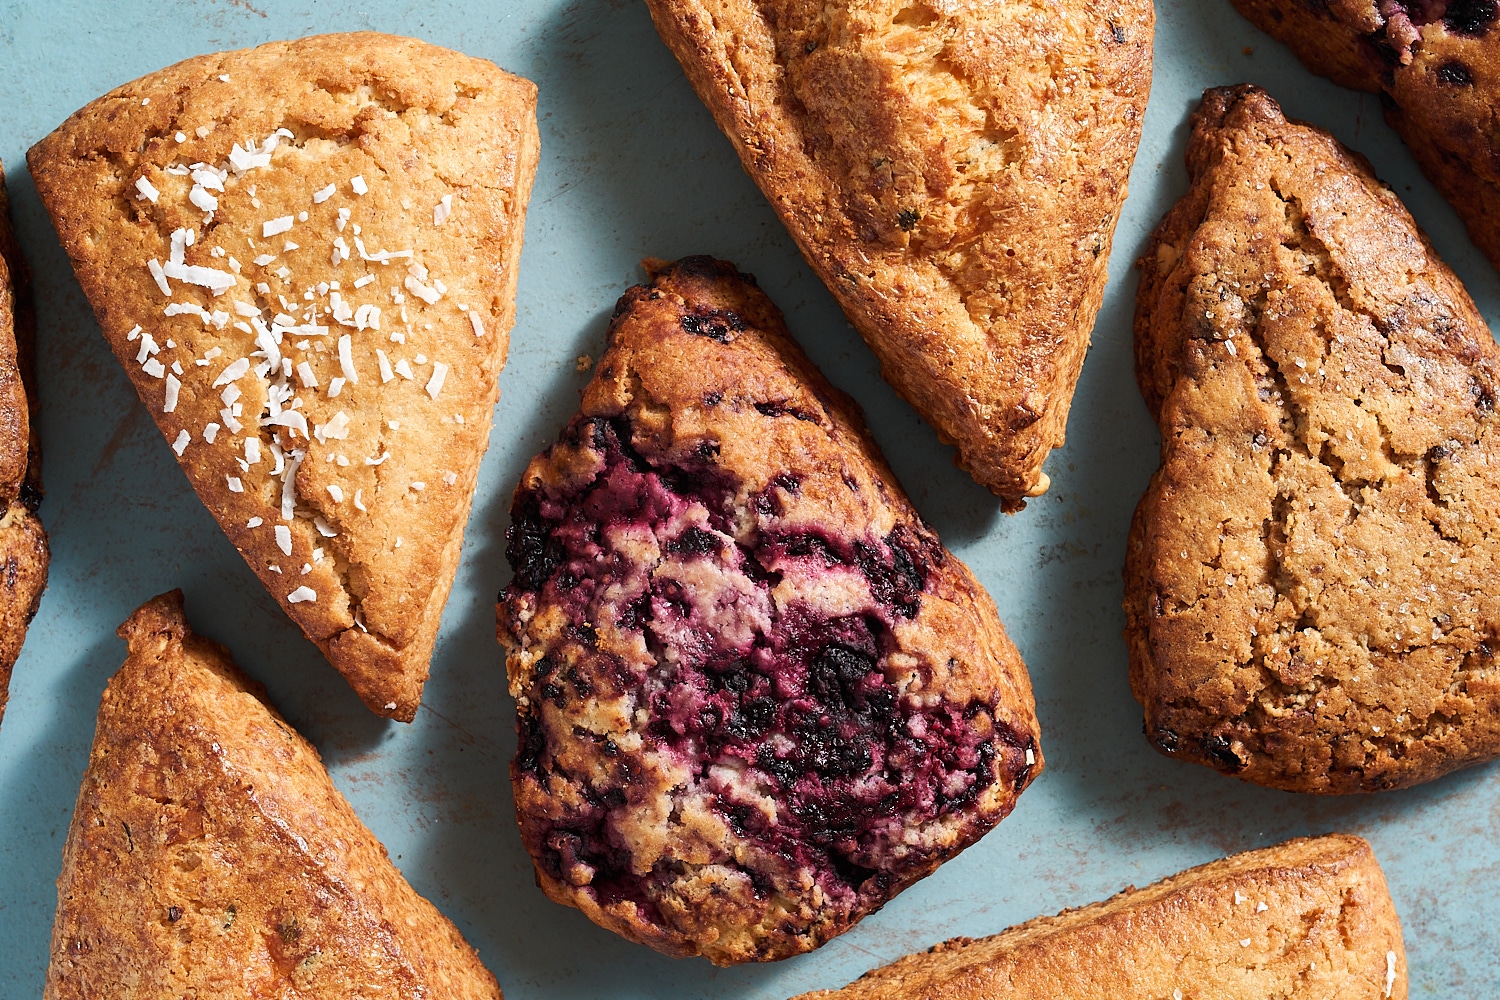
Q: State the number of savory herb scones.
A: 2